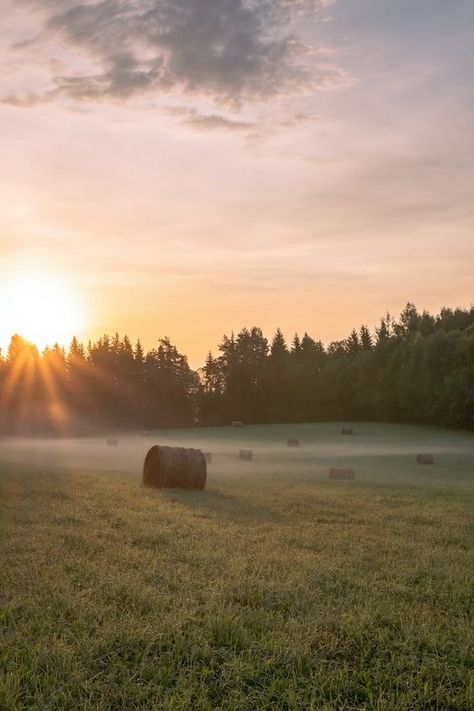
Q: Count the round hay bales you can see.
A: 10